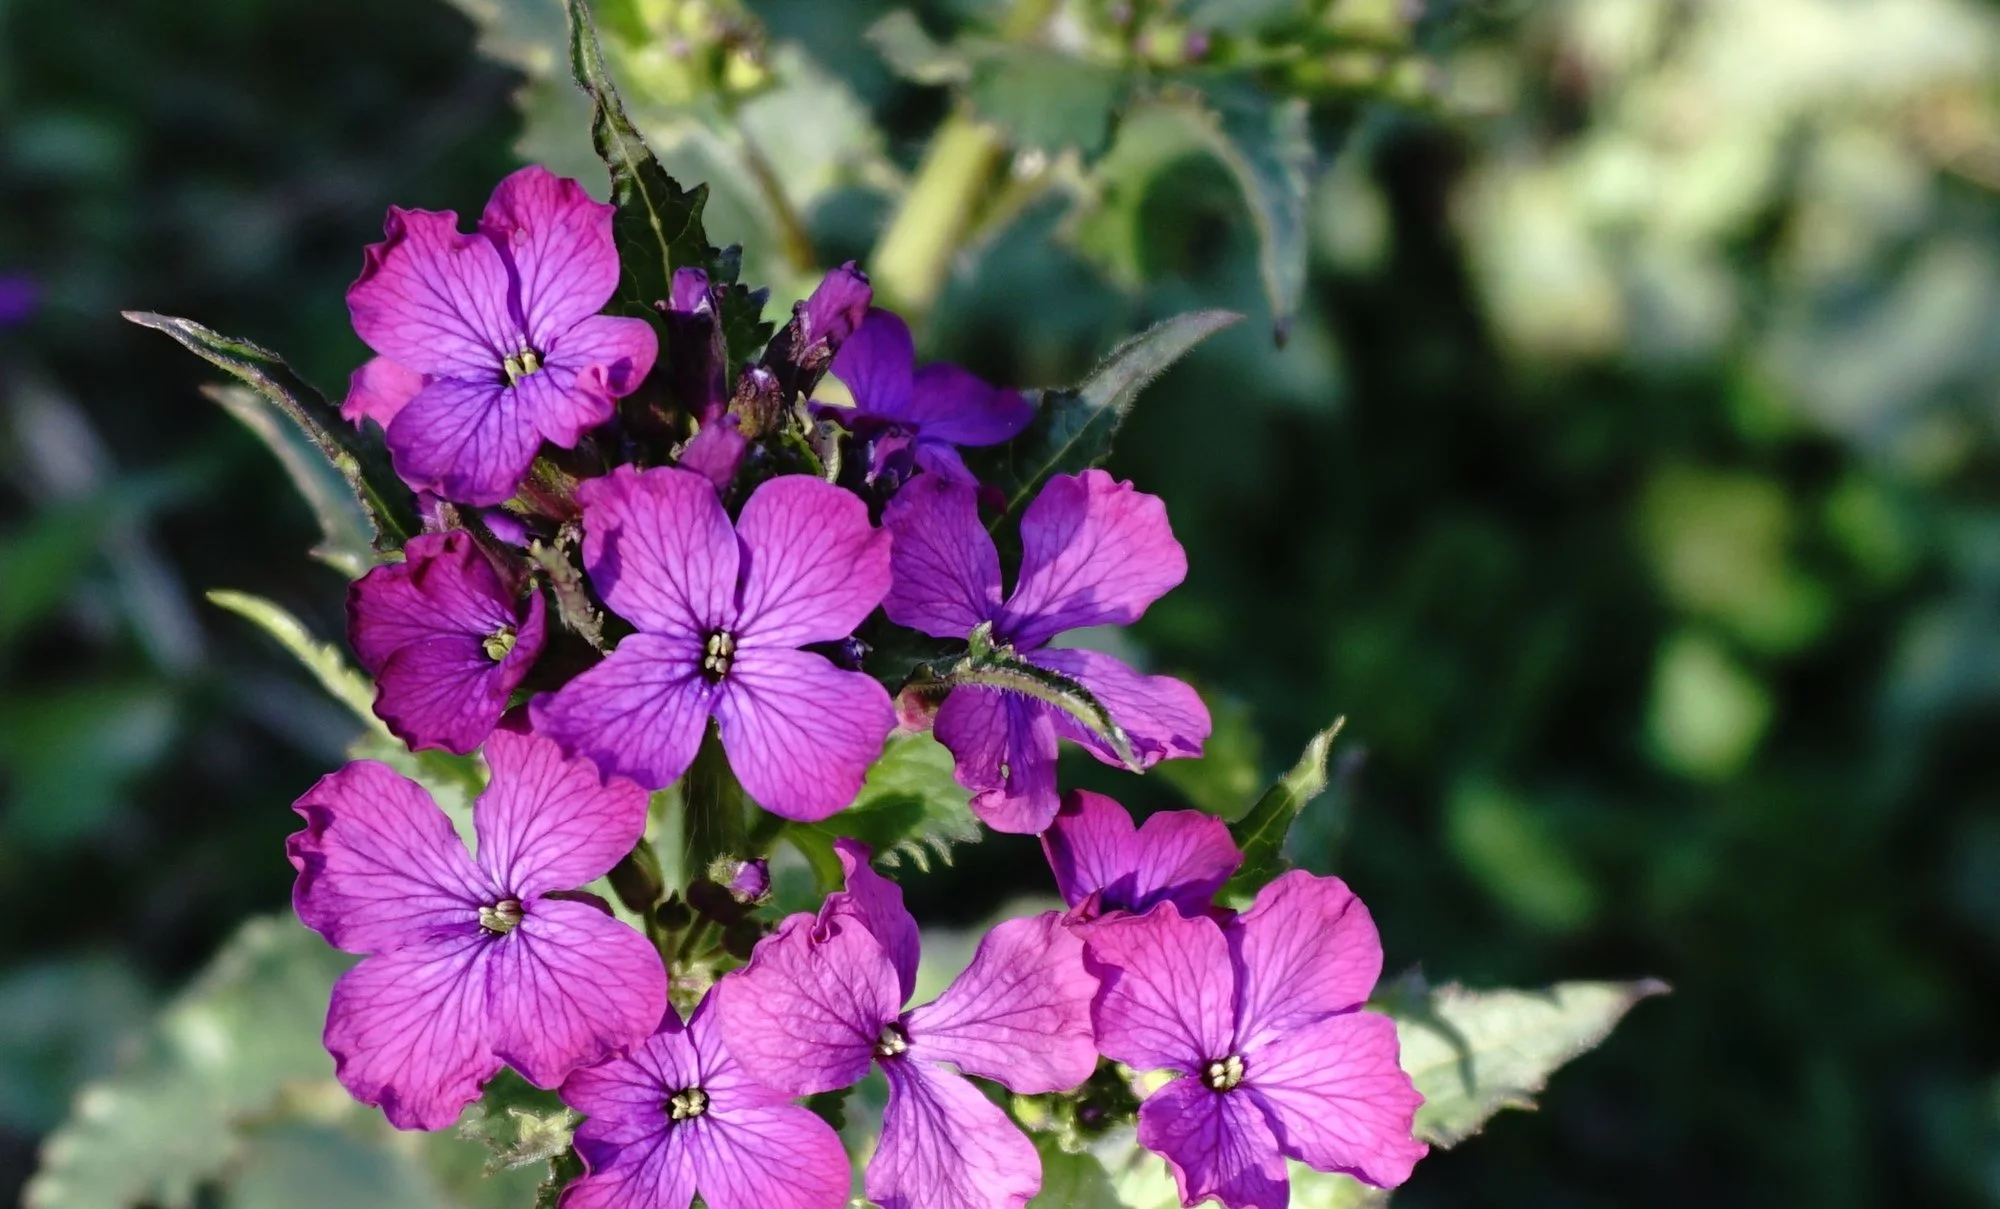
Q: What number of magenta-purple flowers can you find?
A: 10